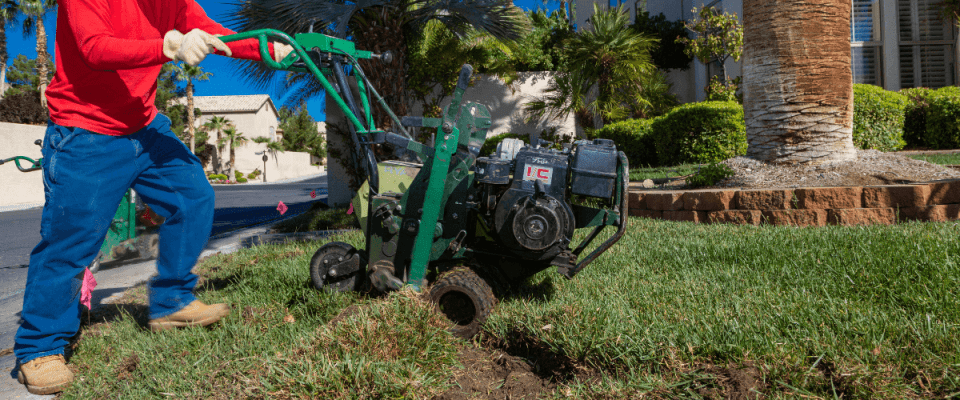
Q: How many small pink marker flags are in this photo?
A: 4